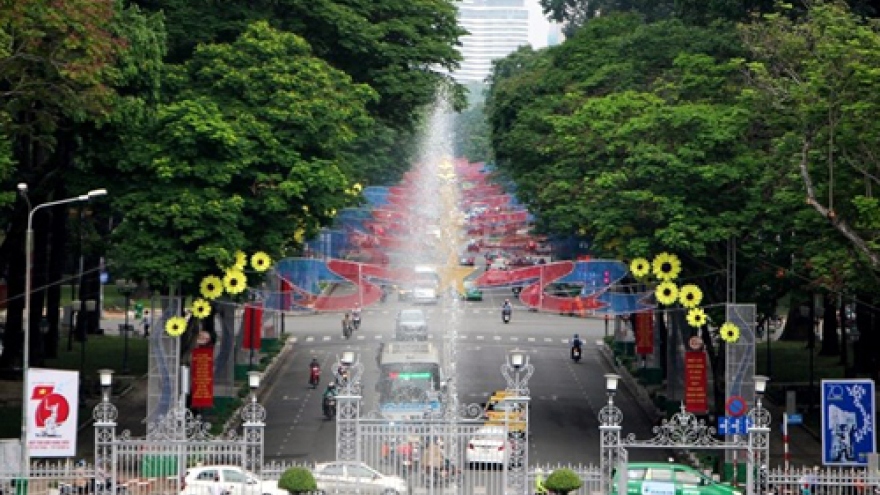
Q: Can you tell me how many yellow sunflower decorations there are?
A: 12